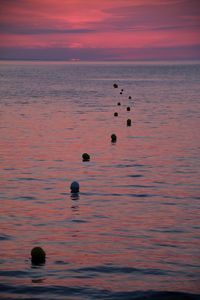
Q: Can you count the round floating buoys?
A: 12